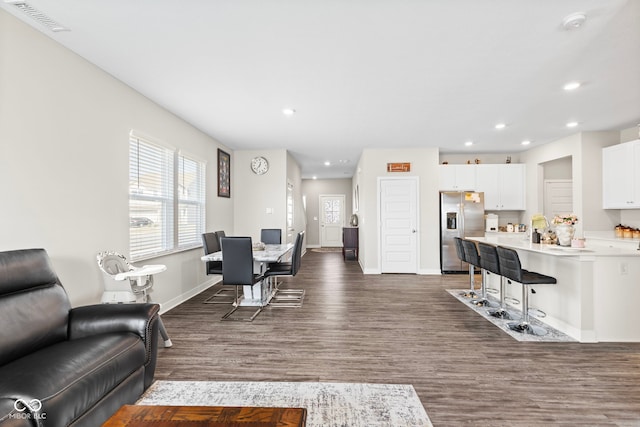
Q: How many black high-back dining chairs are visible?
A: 6